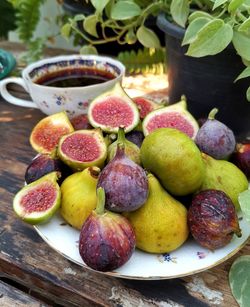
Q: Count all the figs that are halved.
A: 6